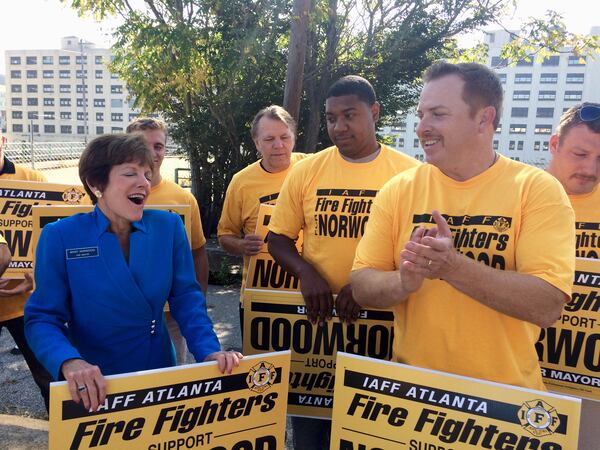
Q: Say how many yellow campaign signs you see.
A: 7